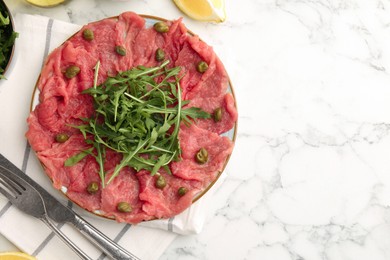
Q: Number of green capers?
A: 13